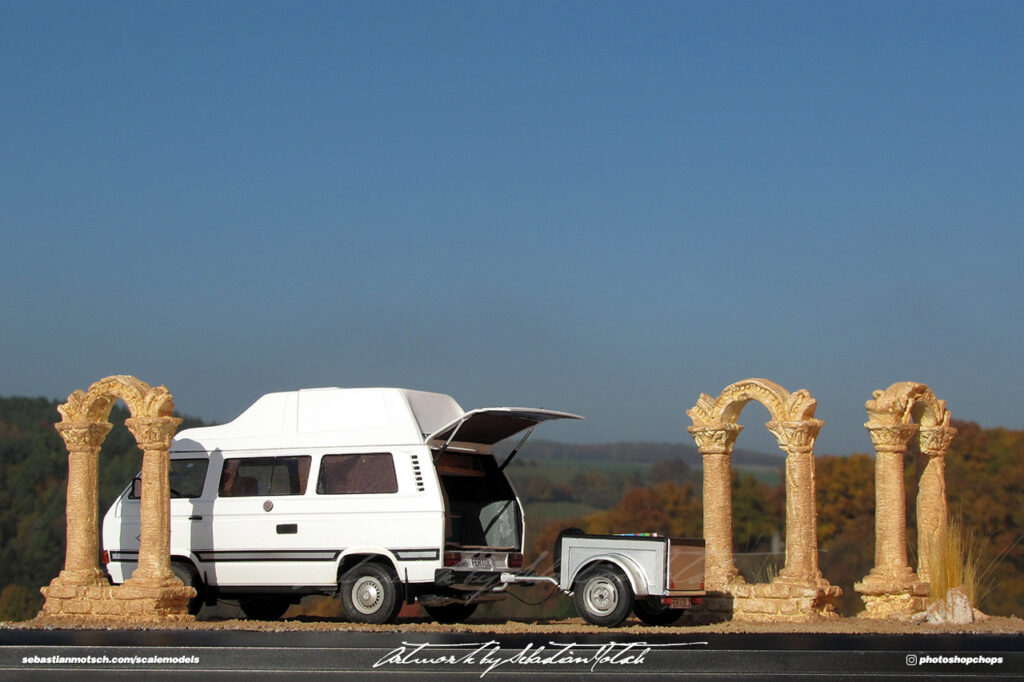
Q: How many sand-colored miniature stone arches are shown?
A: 3